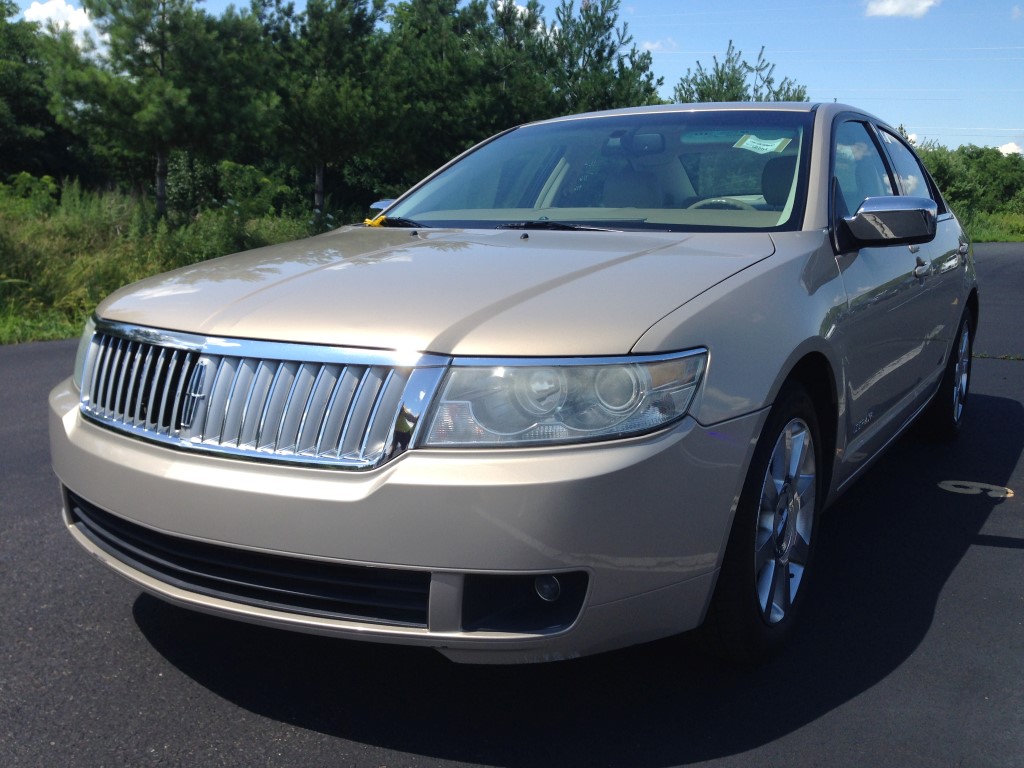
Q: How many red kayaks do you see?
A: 0